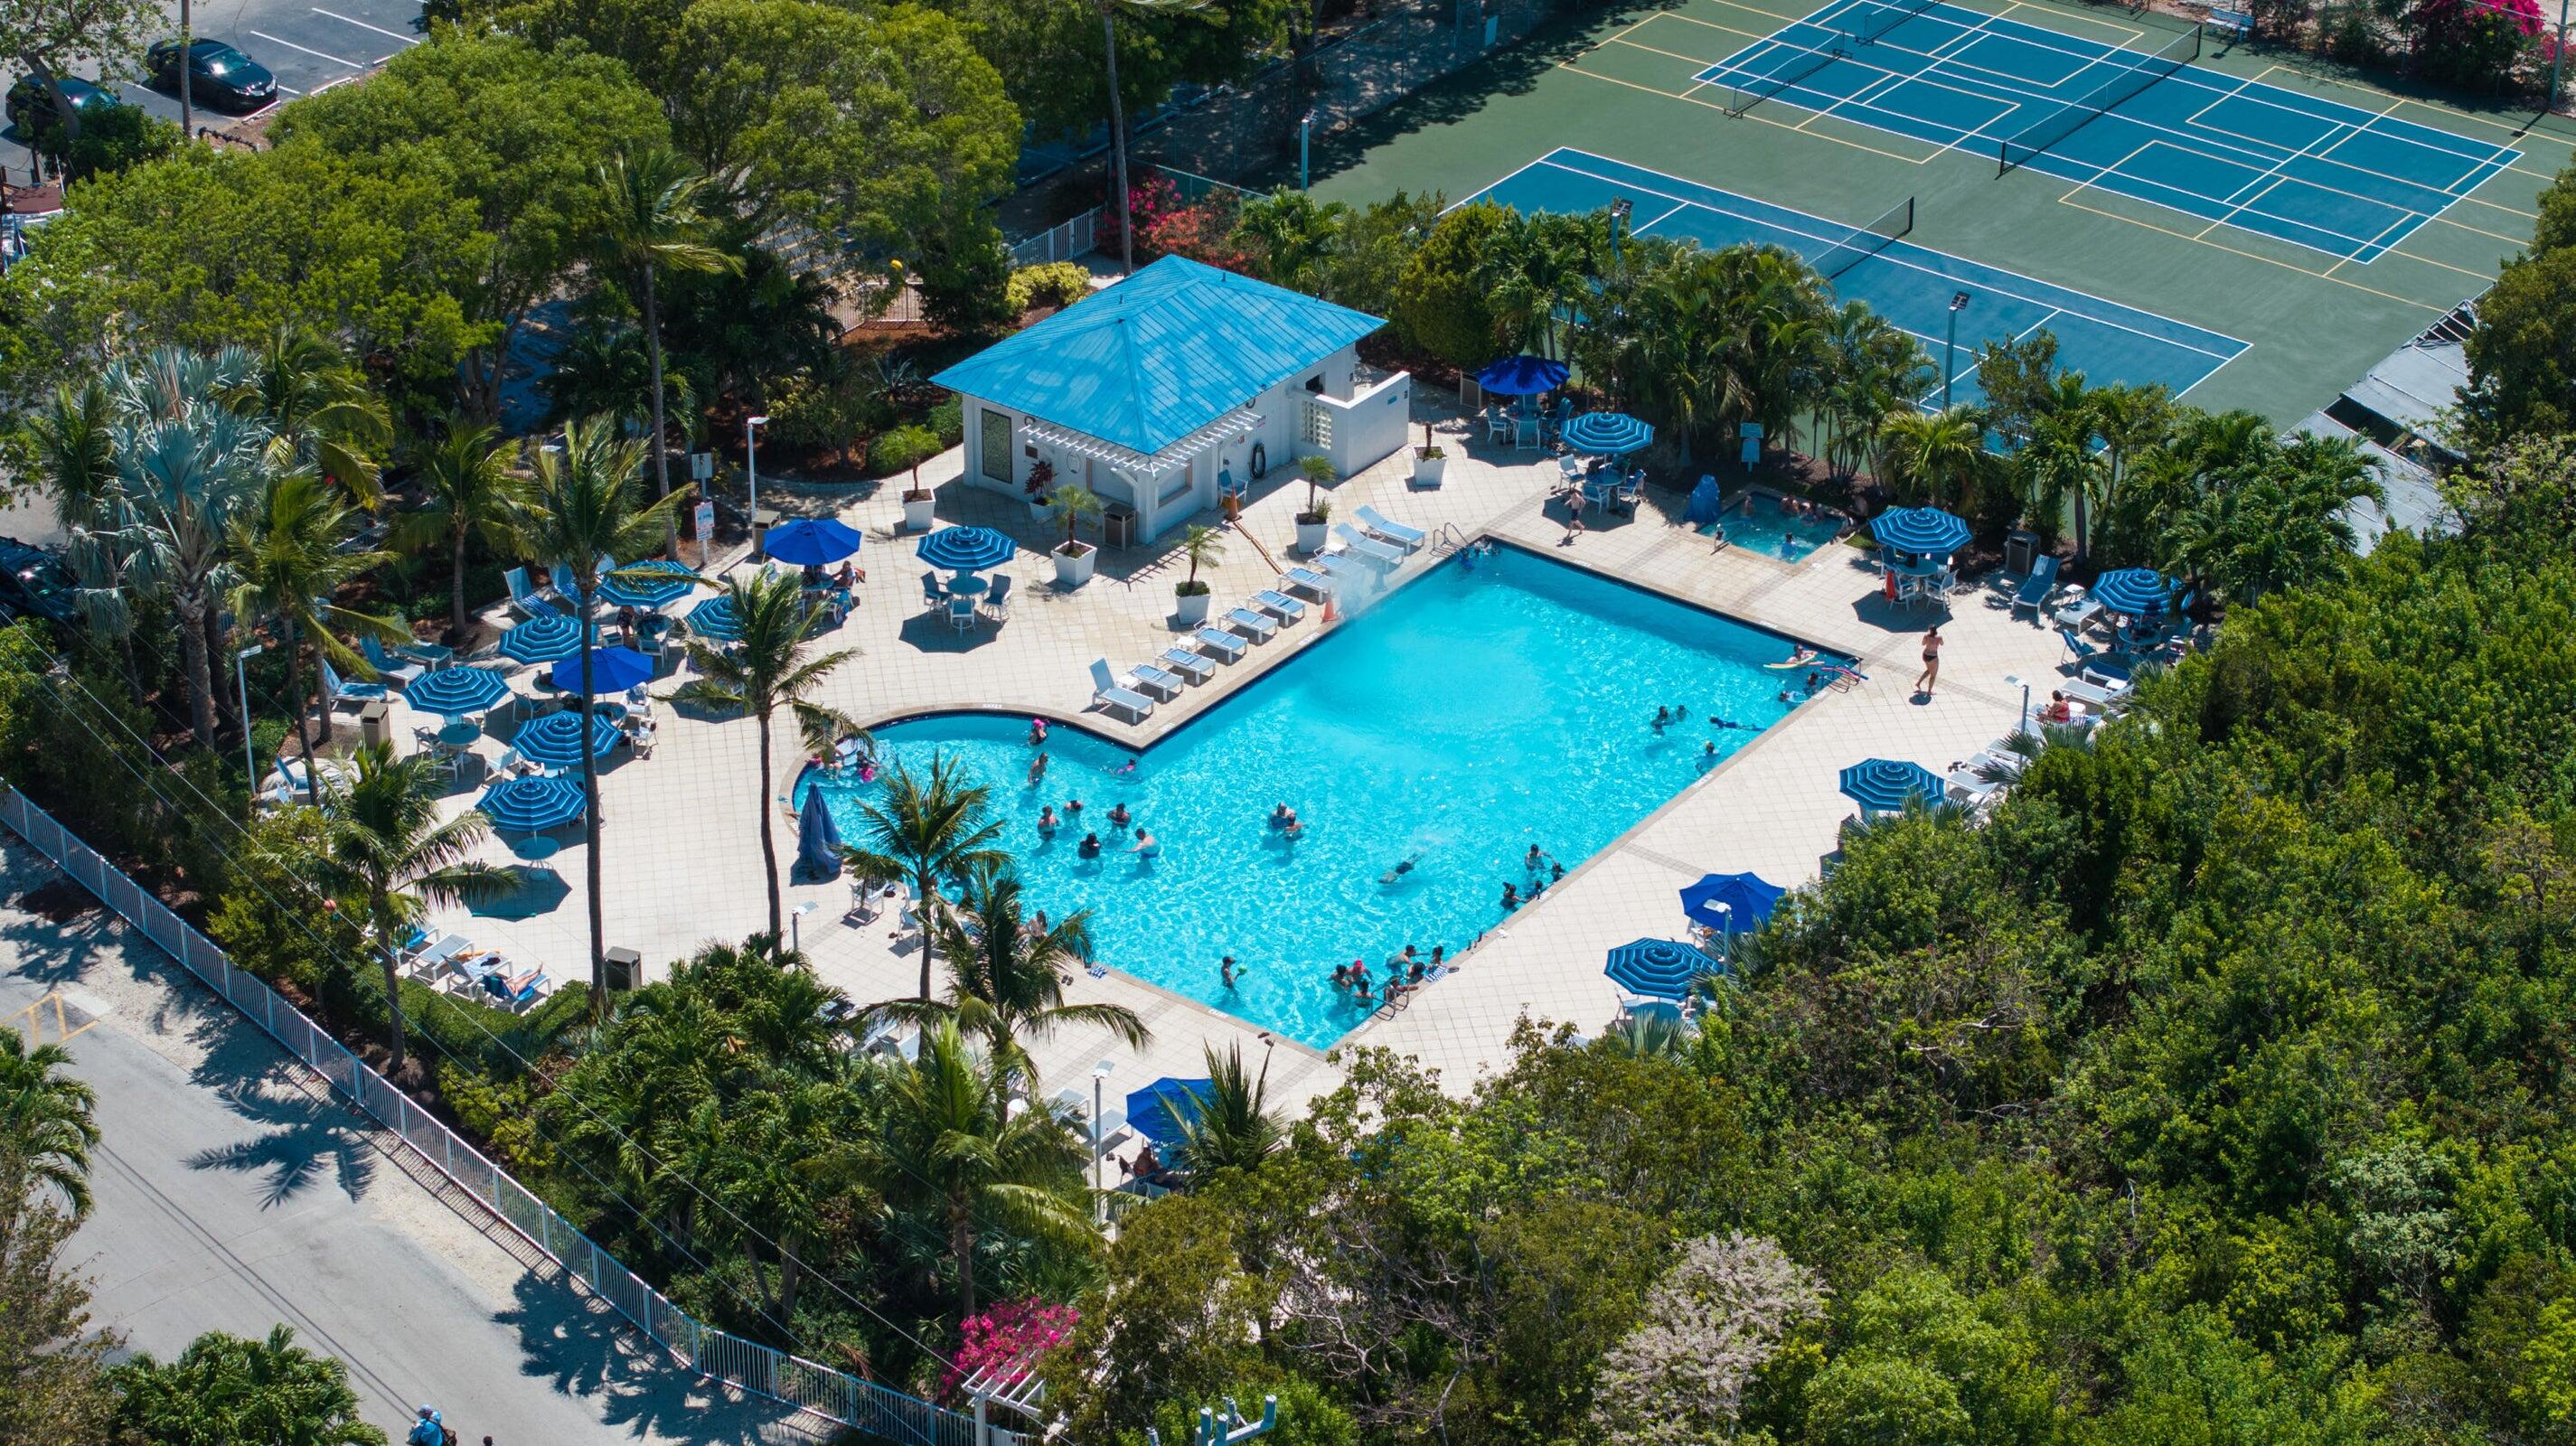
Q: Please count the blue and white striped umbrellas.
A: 12